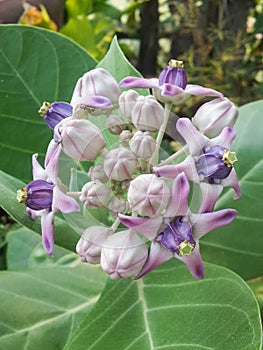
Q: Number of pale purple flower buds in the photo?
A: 15